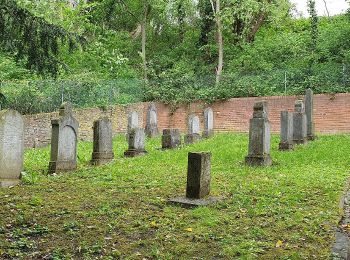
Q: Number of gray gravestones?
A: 14